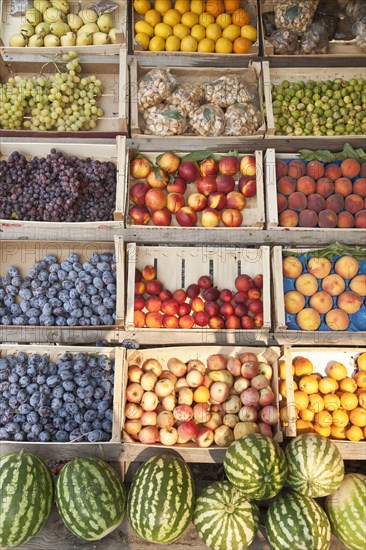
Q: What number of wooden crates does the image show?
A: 15